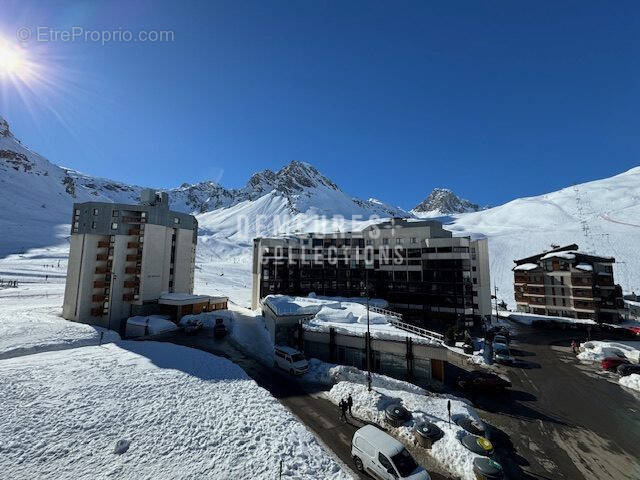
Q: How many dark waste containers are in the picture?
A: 5